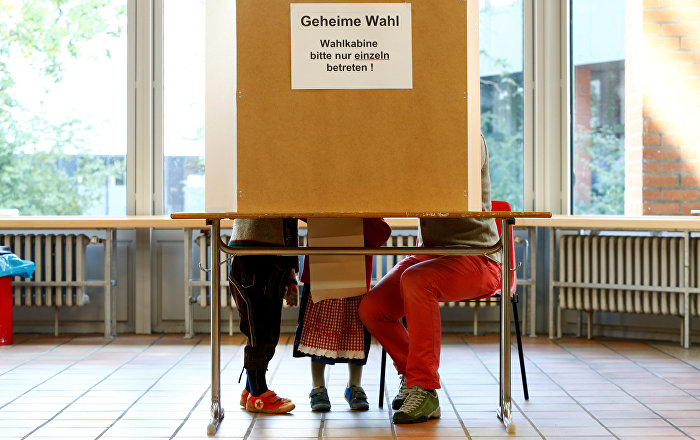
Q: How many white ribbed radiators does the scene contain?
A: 3